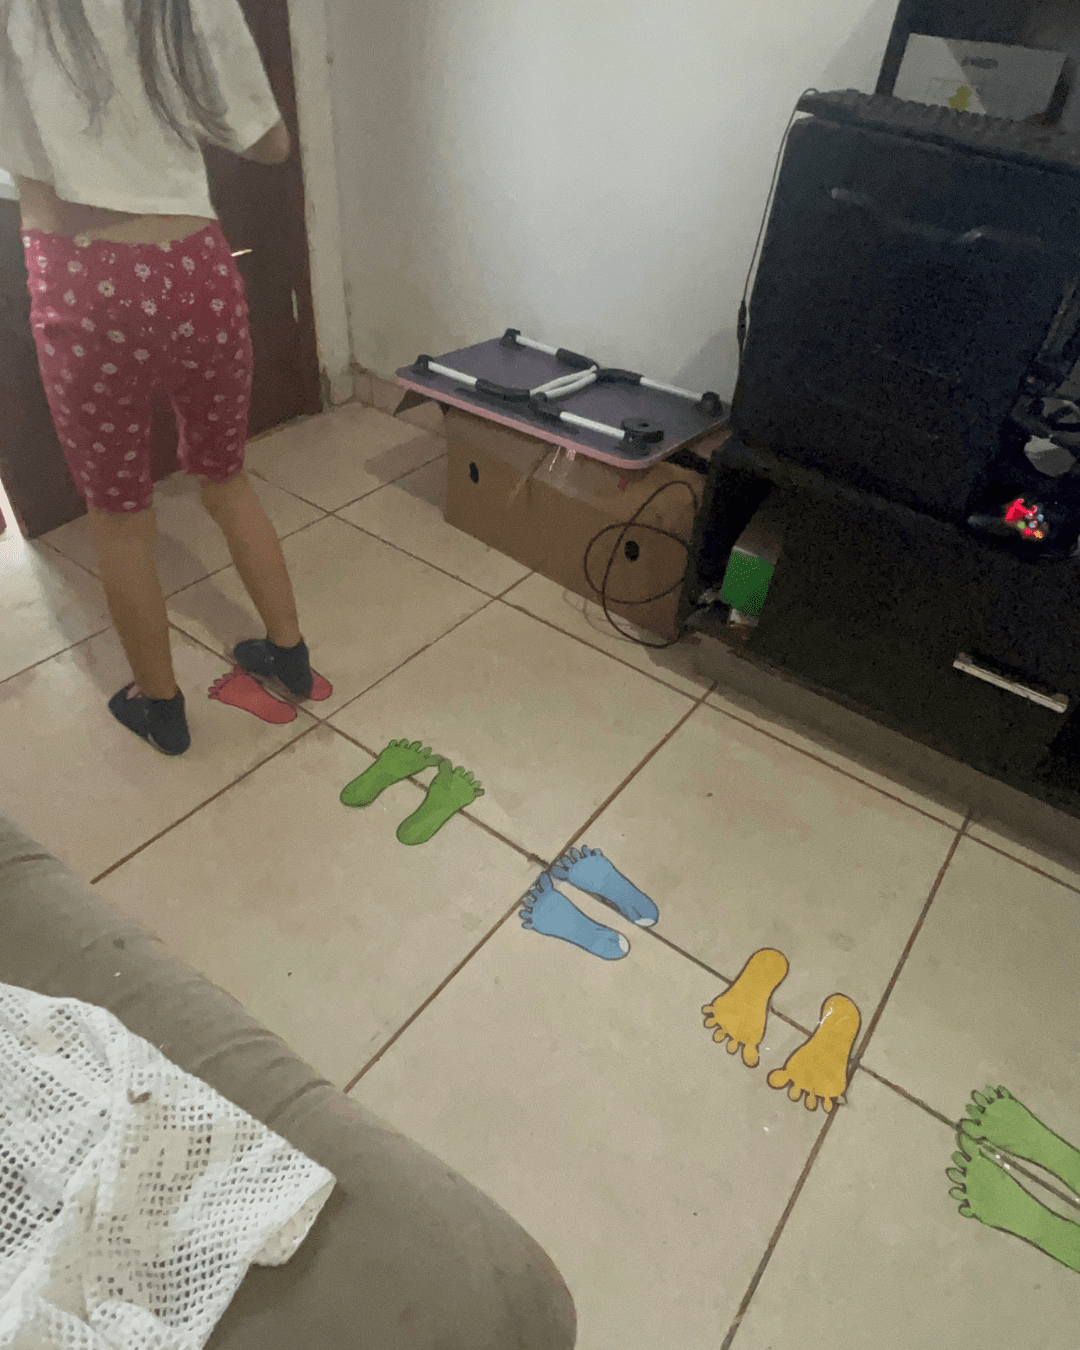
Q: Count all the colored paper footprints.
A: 10